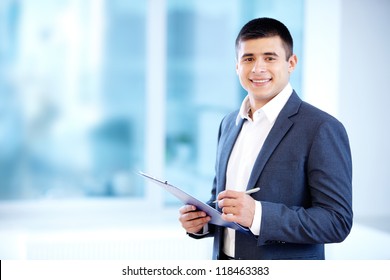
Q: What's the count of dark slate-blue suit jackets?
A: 1